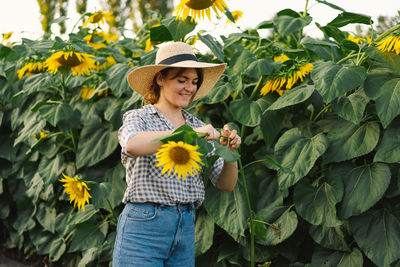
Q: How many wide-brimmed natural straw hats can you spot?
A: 1